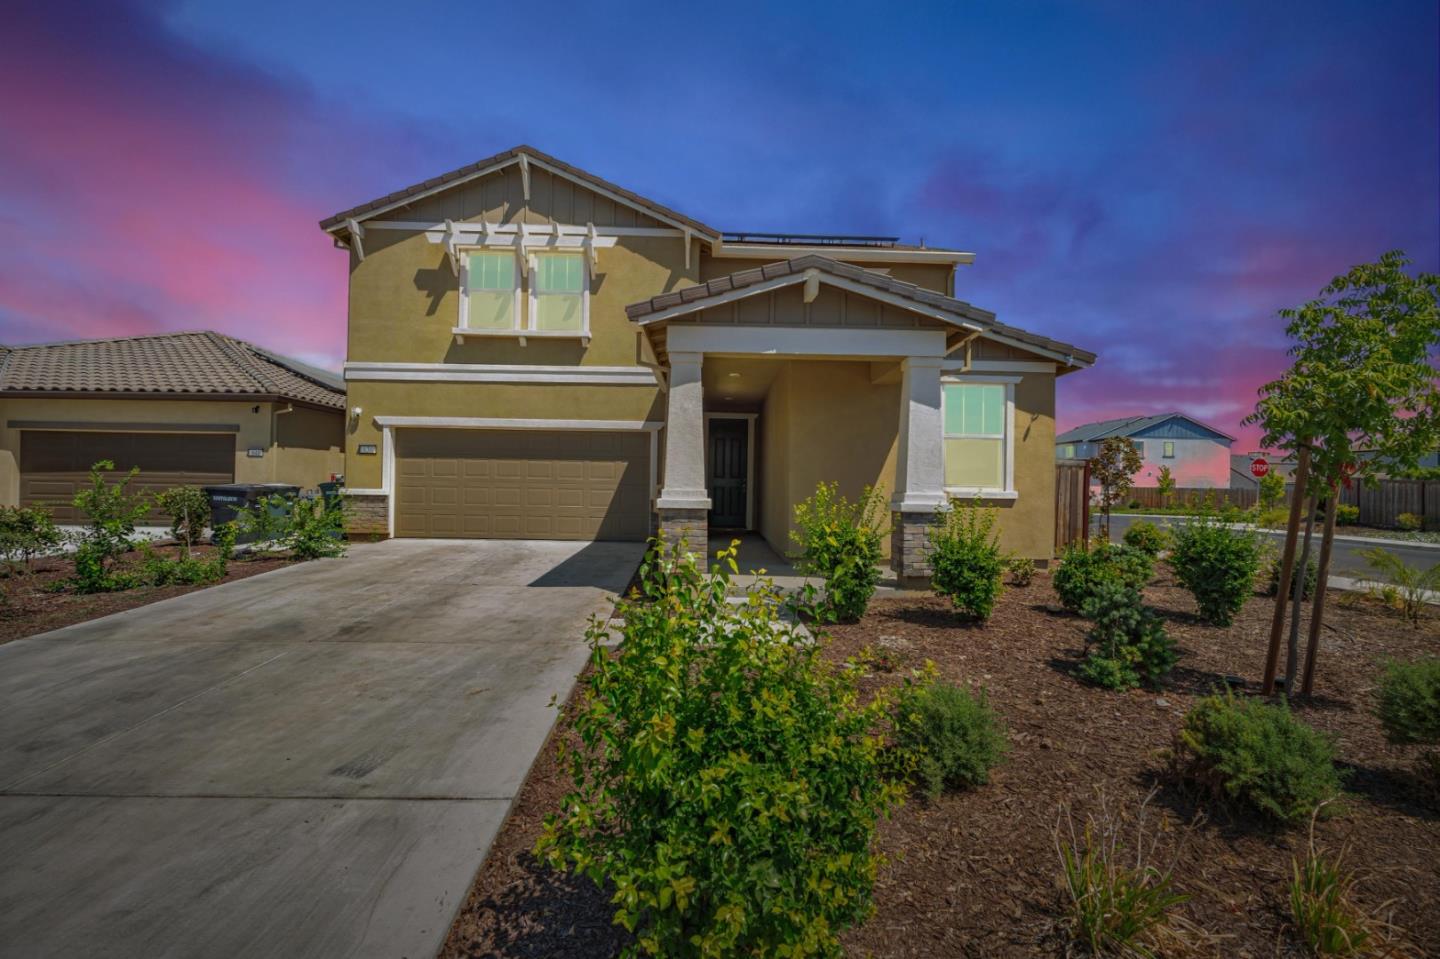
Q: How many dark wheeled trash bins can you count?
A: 3